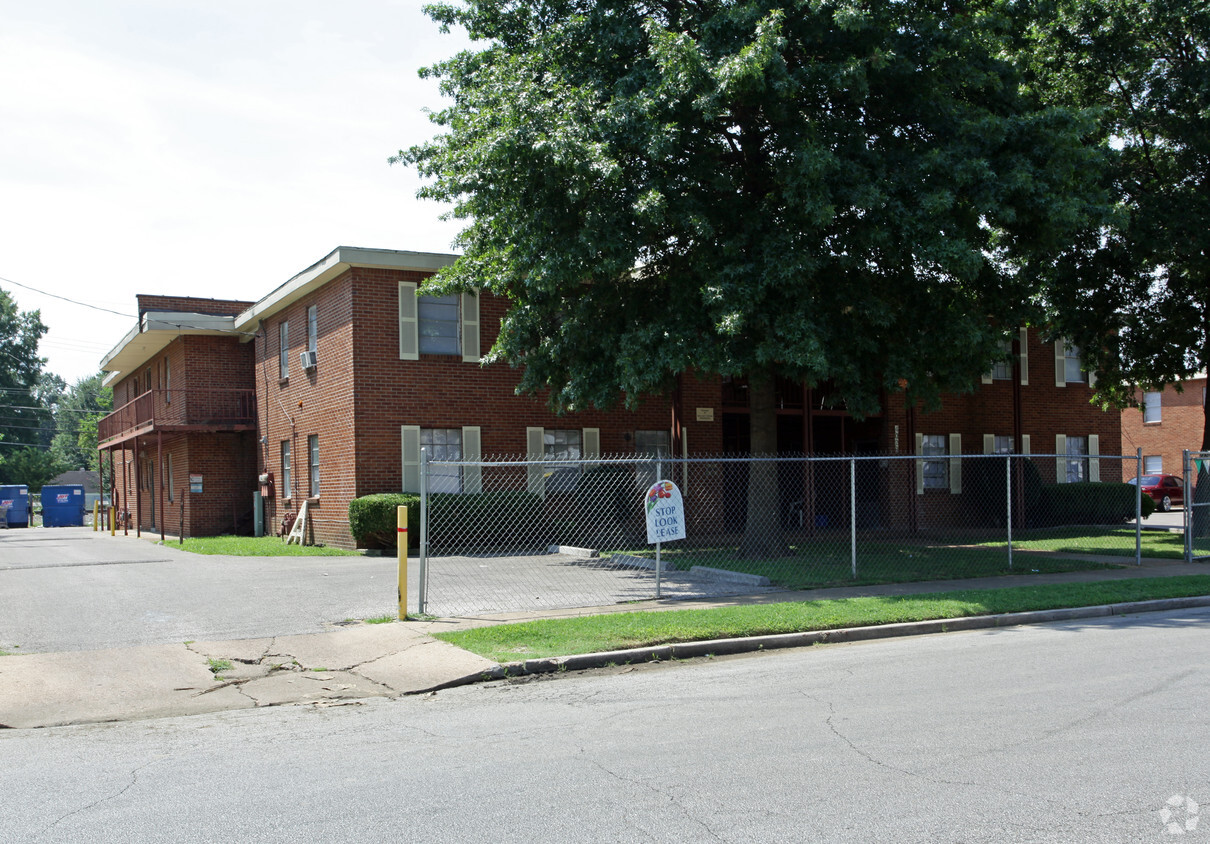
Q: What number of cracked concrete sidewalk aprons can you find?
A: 1